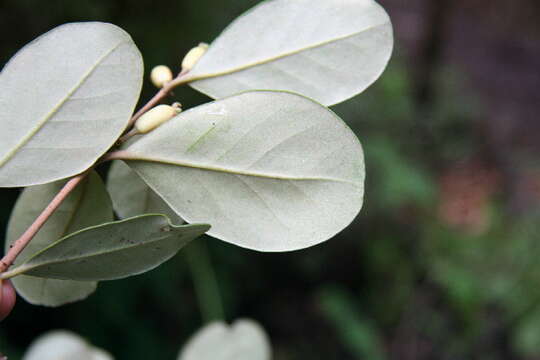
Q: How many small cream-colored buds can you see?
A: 3